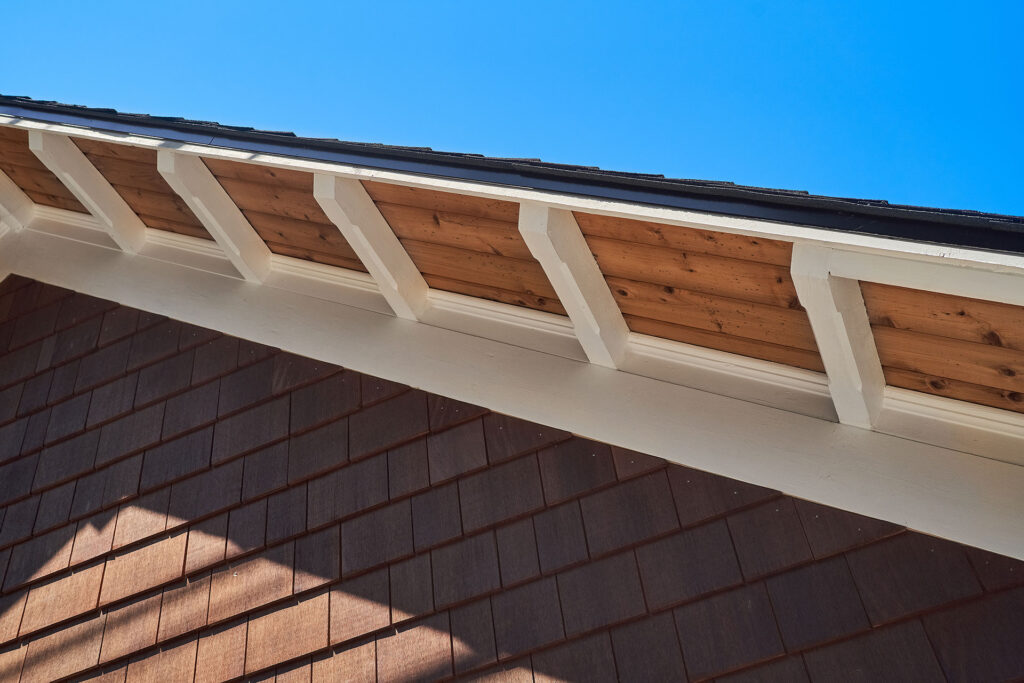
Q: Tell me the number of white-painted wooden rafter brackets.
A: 6